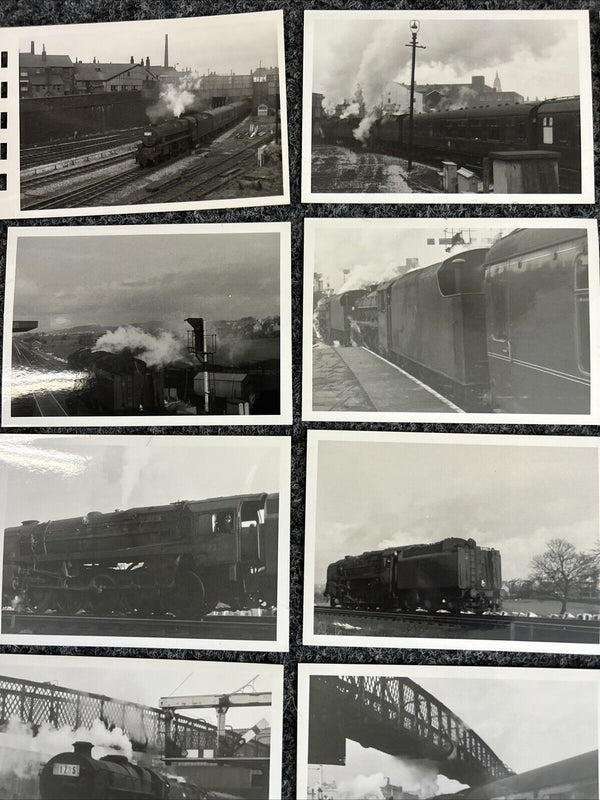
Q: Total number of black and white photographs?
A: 8